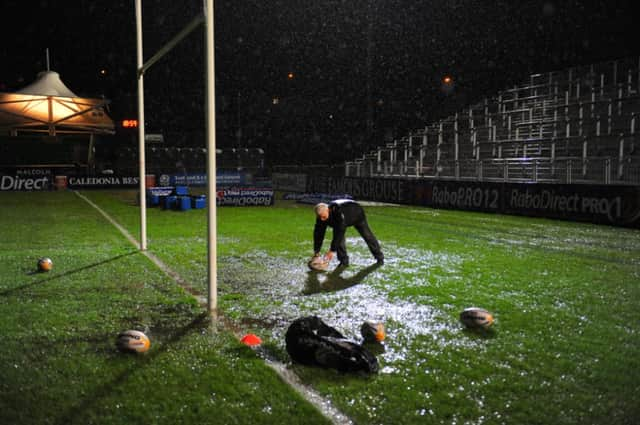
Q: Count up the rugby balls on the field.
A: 5